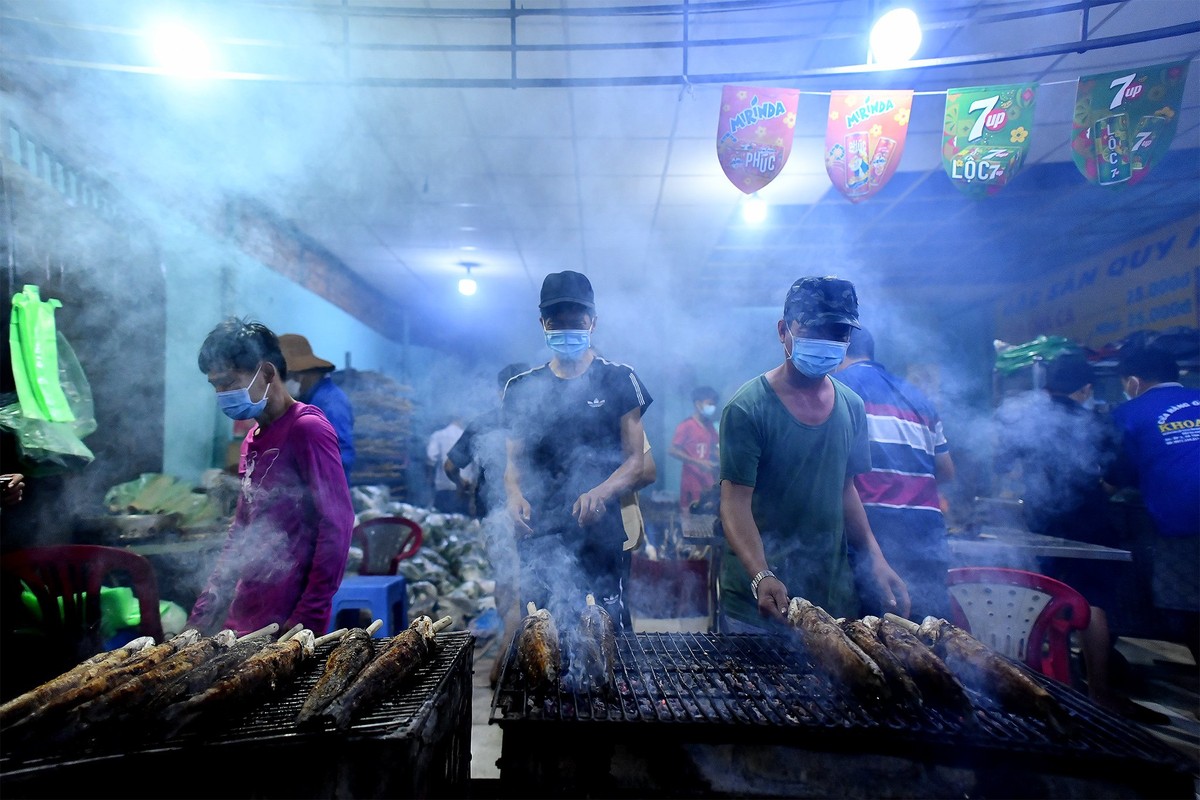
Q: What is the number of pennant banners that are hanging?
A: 4